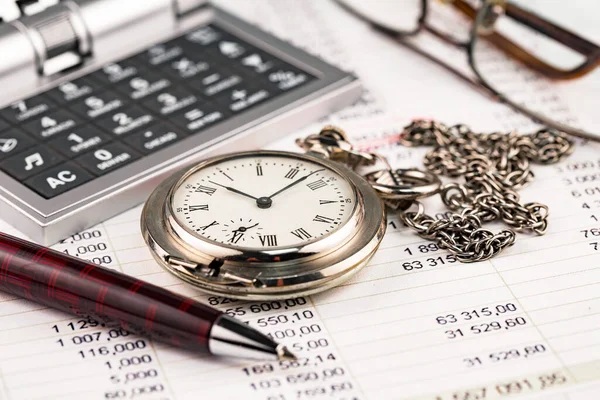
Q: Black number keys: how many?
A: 10